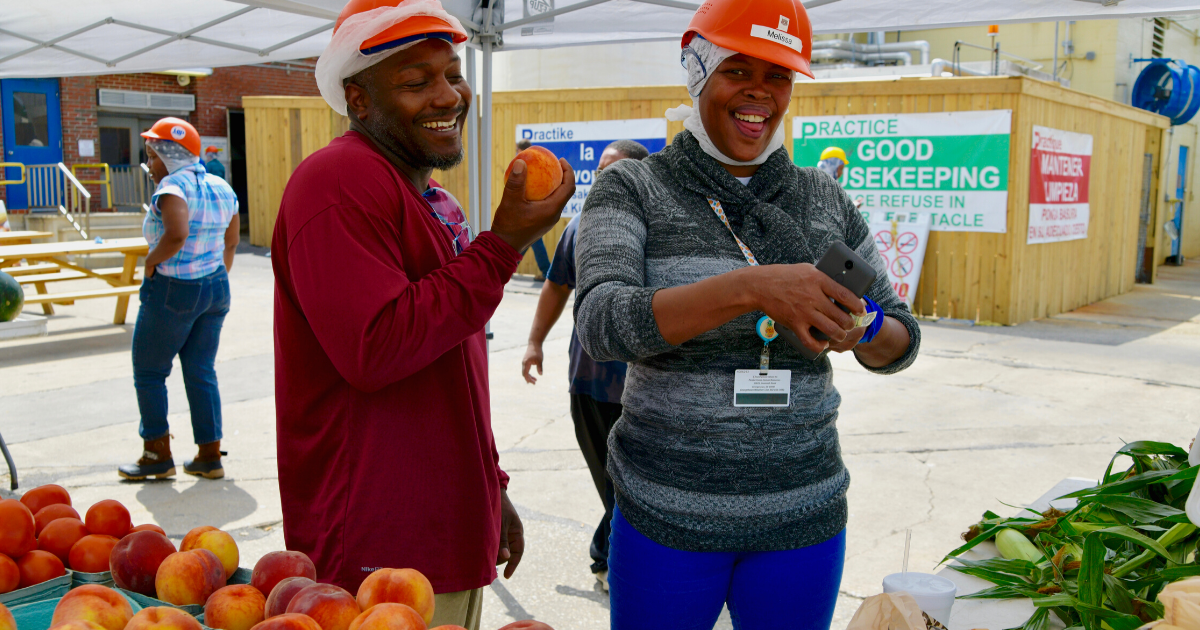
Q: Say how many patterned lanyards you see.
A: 1